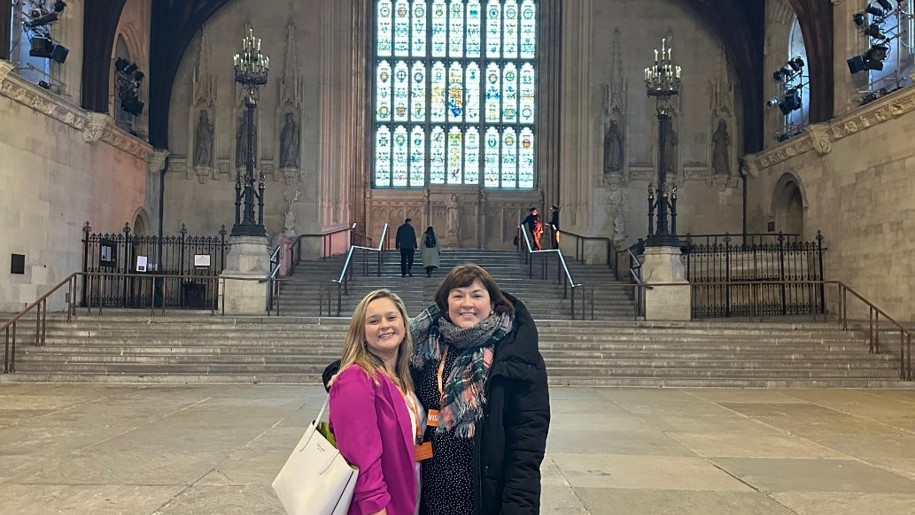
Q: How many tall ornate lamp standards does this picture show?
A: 2